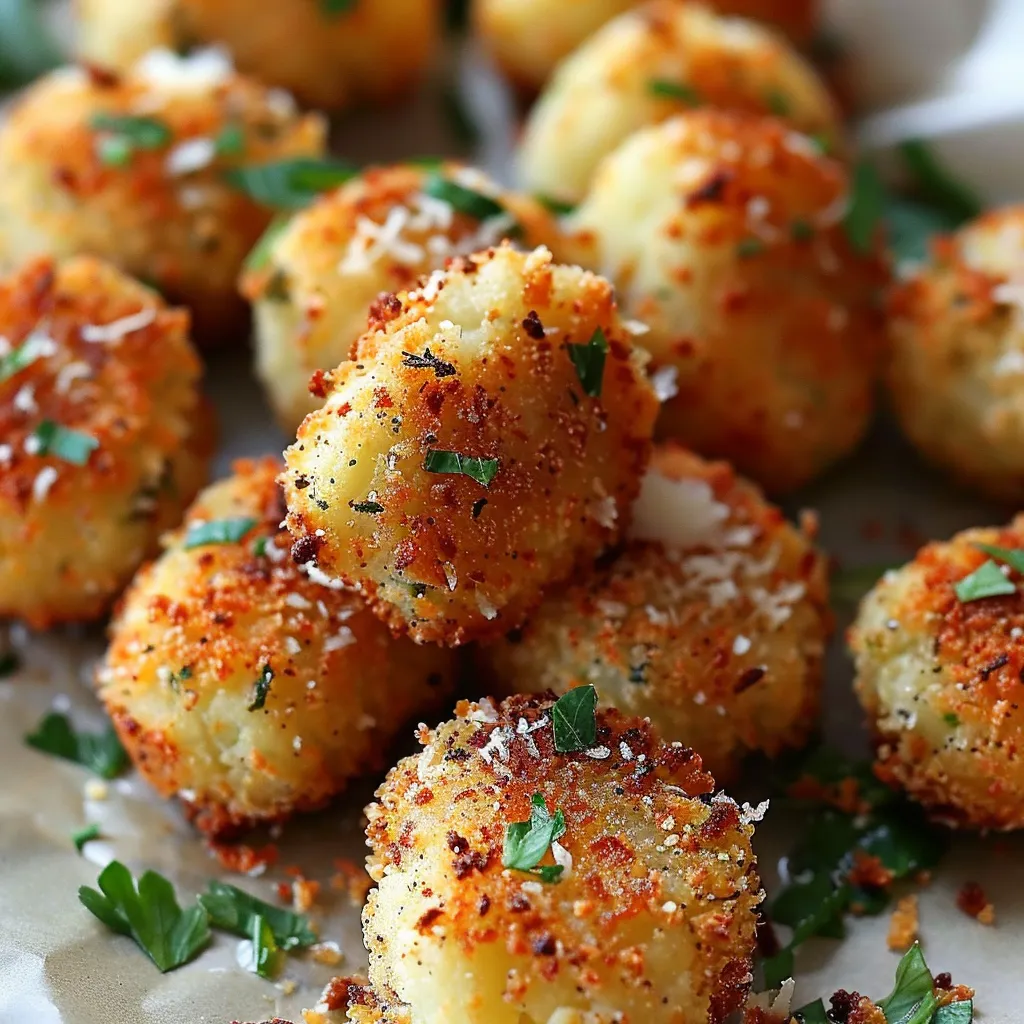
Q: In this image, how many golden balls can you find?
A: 13